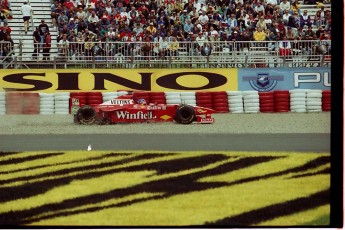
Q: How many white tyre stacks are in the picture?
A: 11